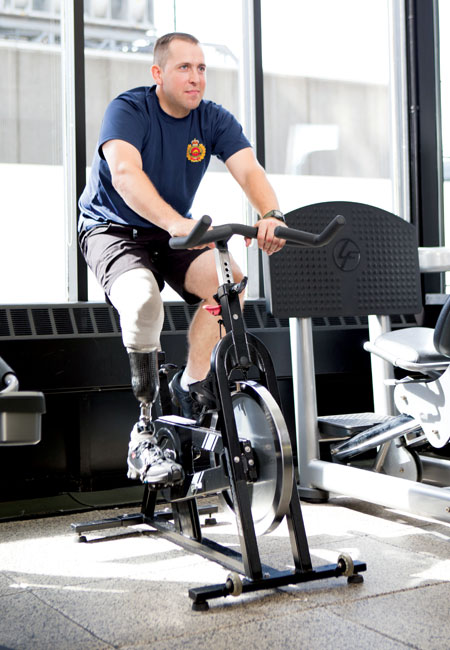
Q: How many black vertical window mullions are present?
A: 3